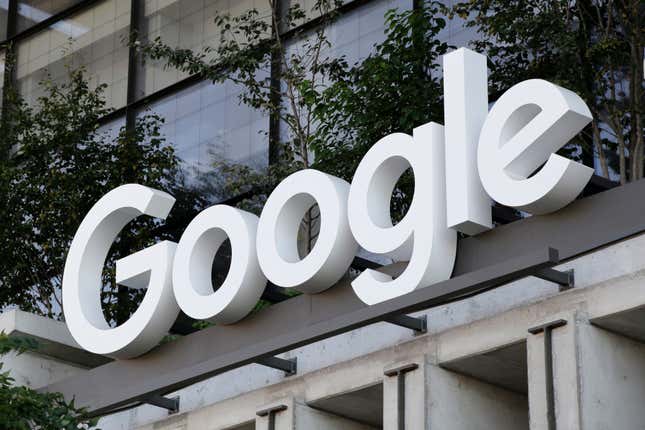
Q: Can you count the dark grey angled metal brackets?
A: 4